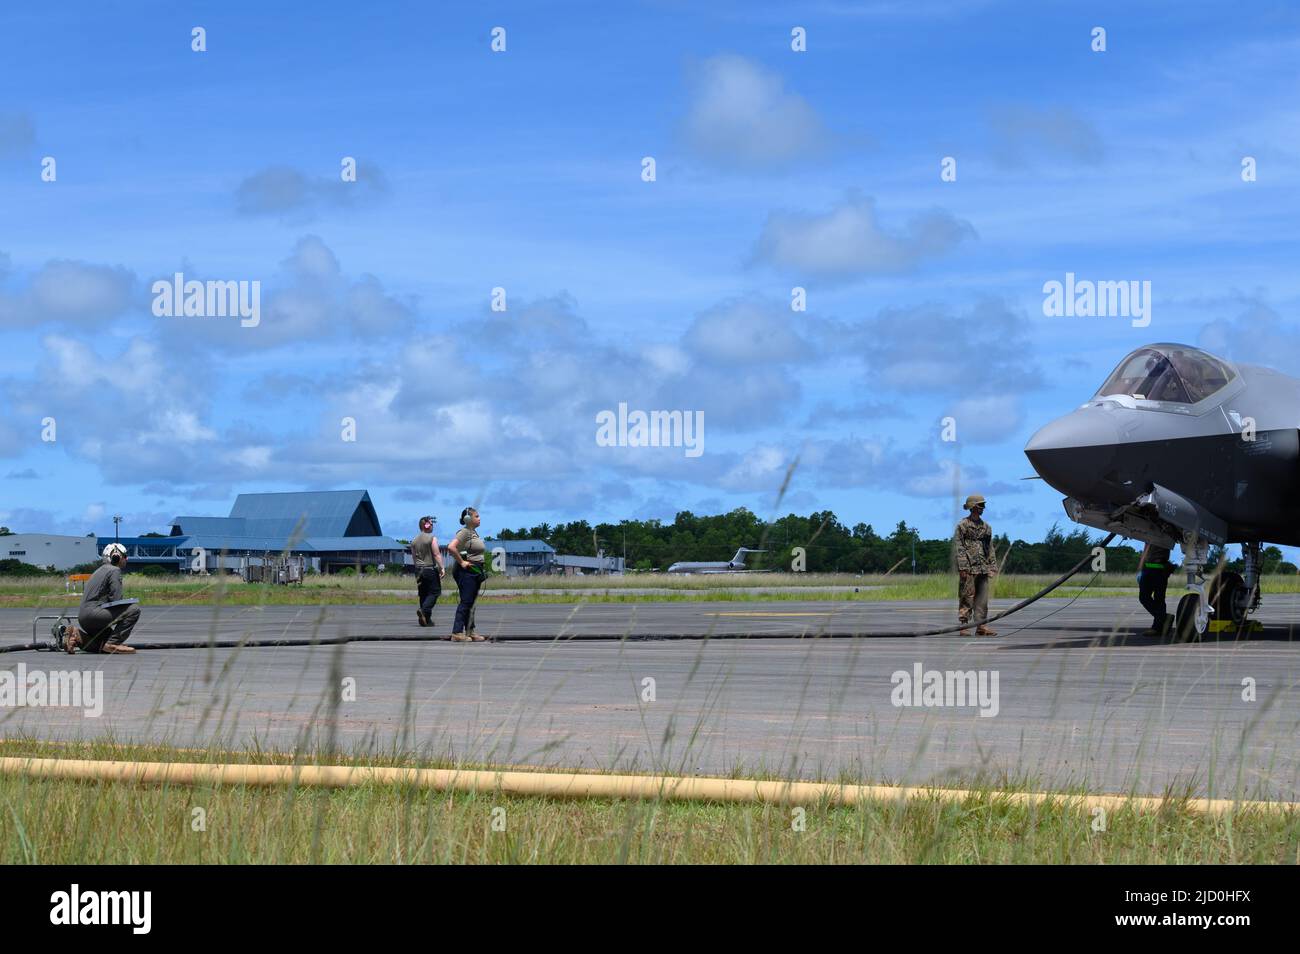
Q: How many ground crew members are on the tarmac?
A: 5